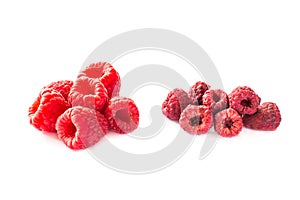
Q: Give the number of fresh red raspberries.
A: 6